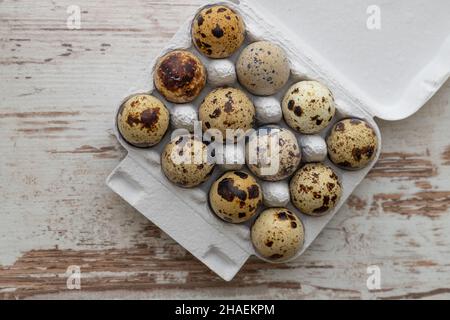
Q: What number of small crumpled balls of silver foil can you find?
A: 0